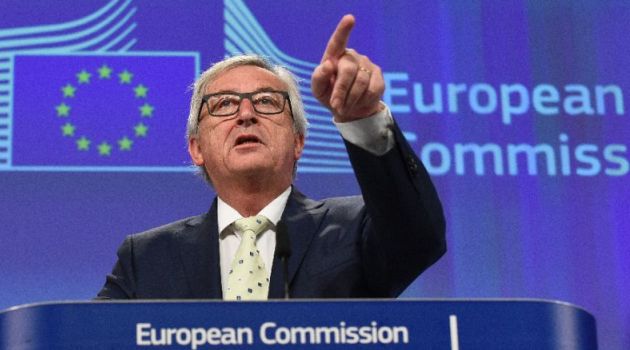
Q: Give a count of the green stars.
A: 12